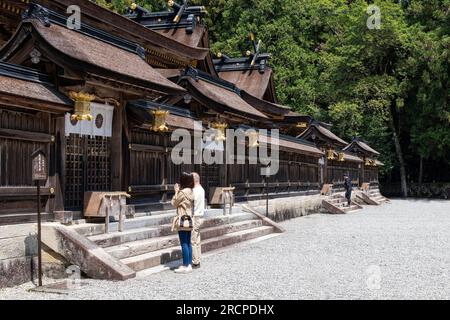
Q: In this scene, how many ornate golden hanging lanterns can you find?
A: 8